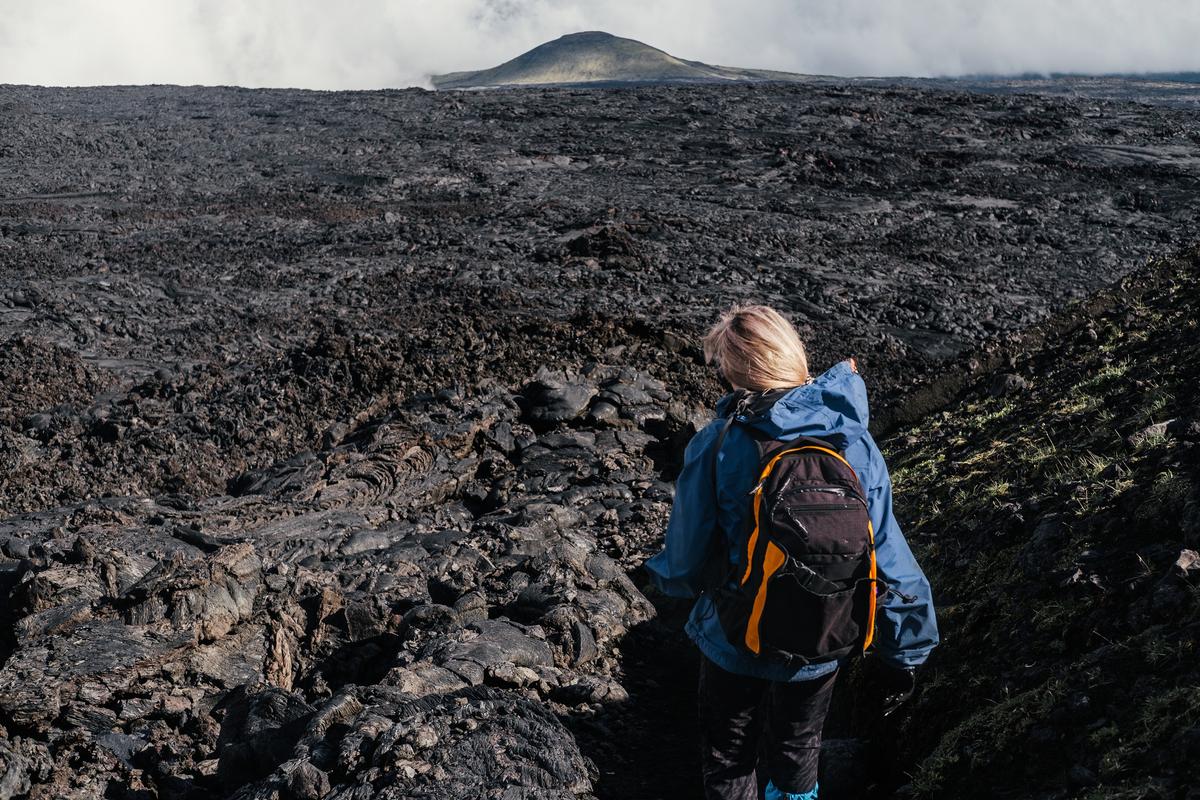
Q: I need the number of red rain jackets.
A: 0